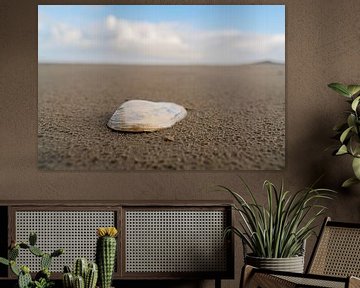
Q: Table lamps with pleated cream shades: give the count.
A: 0